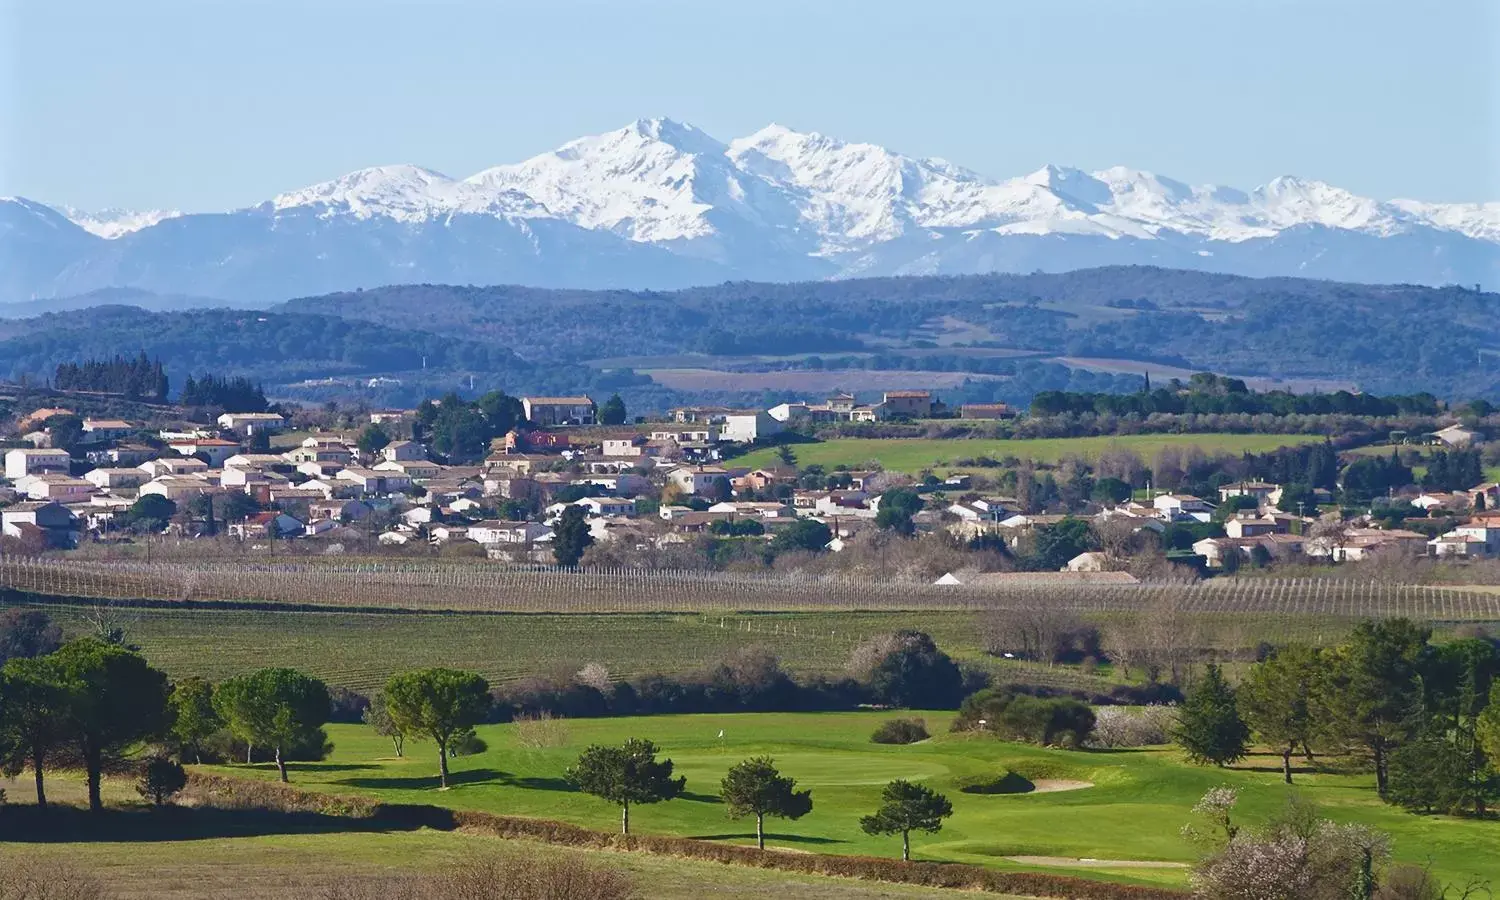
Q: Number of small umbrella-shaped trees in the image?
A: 3